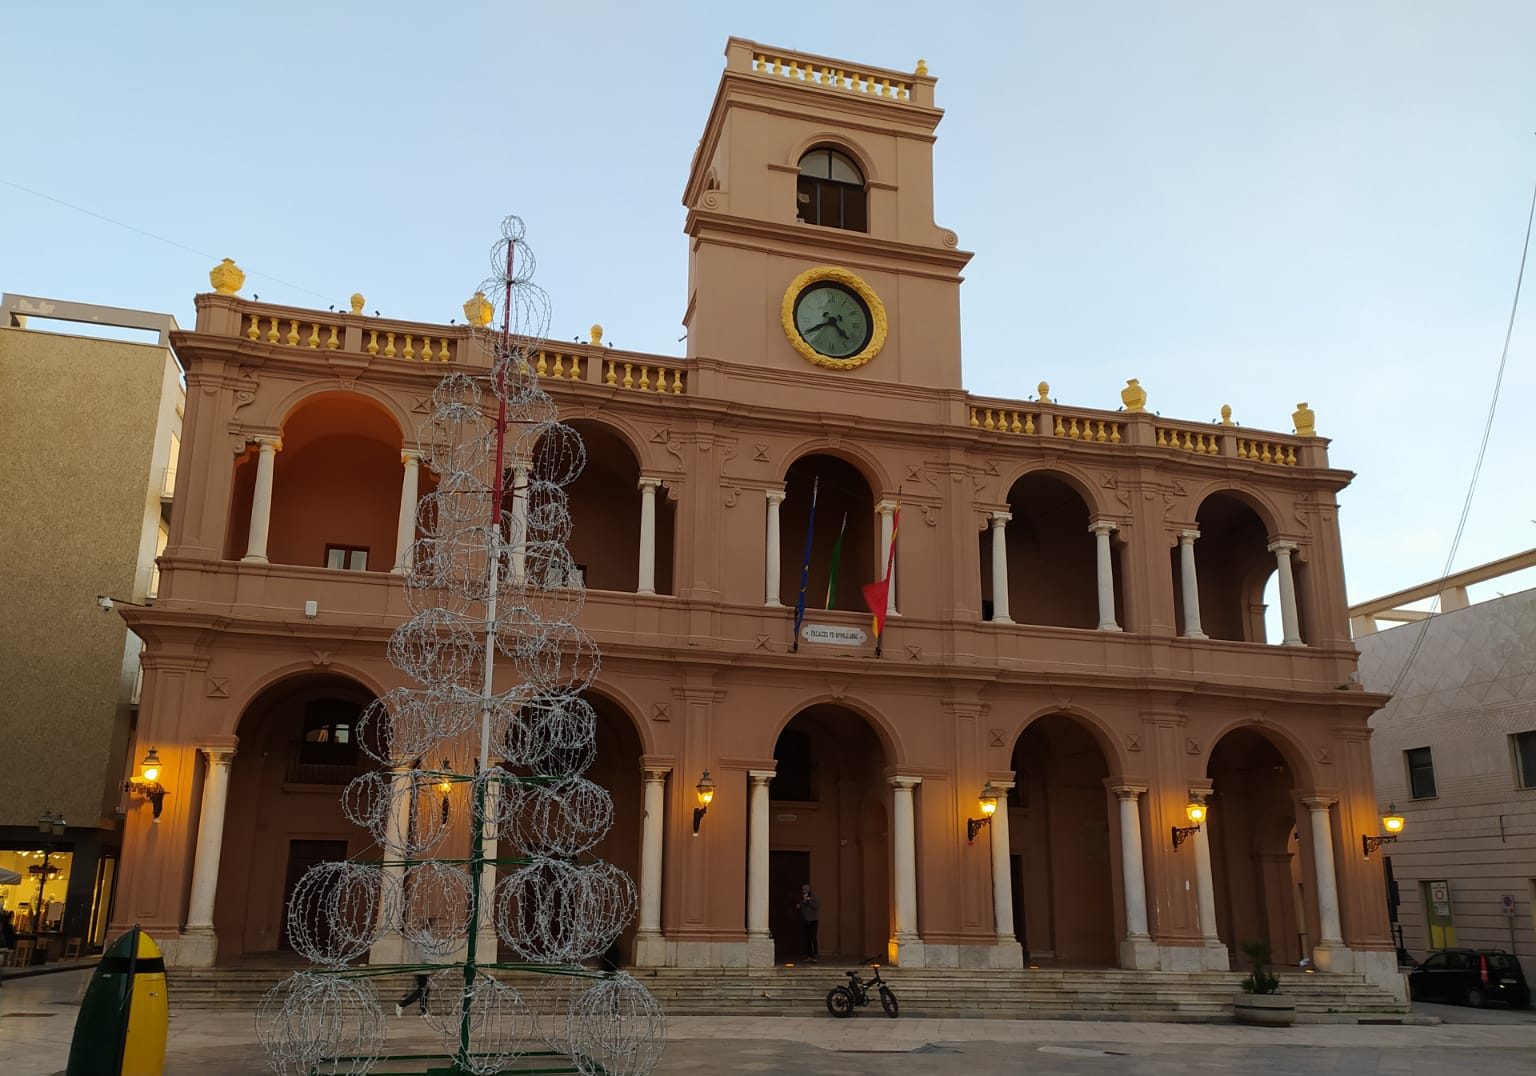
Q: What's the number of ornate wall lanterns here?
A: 6